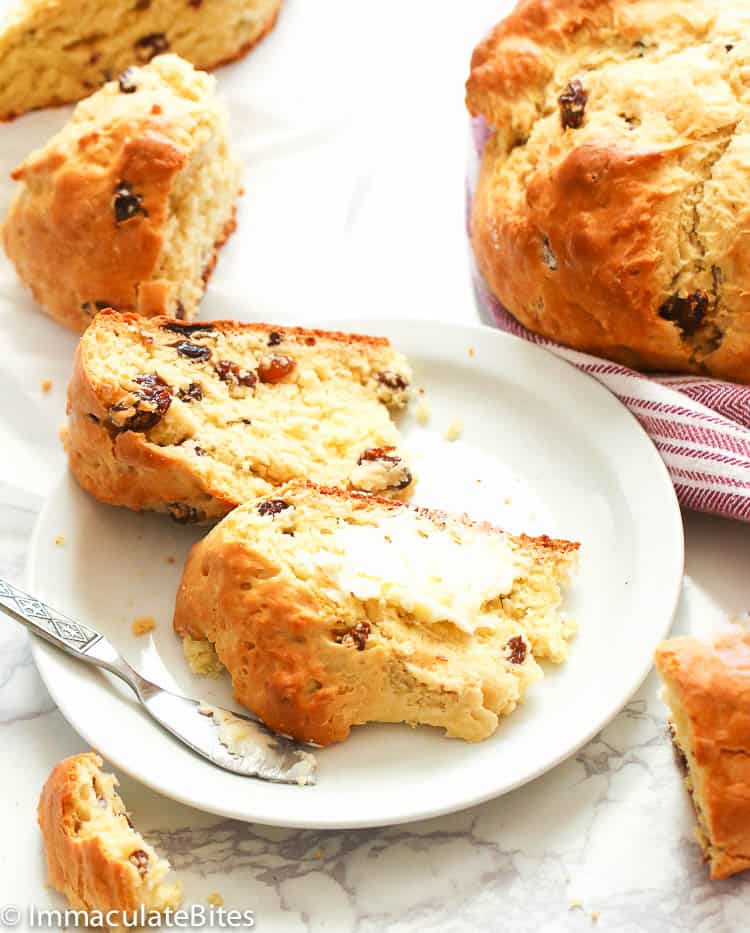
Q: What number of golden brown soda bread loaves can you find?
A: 1